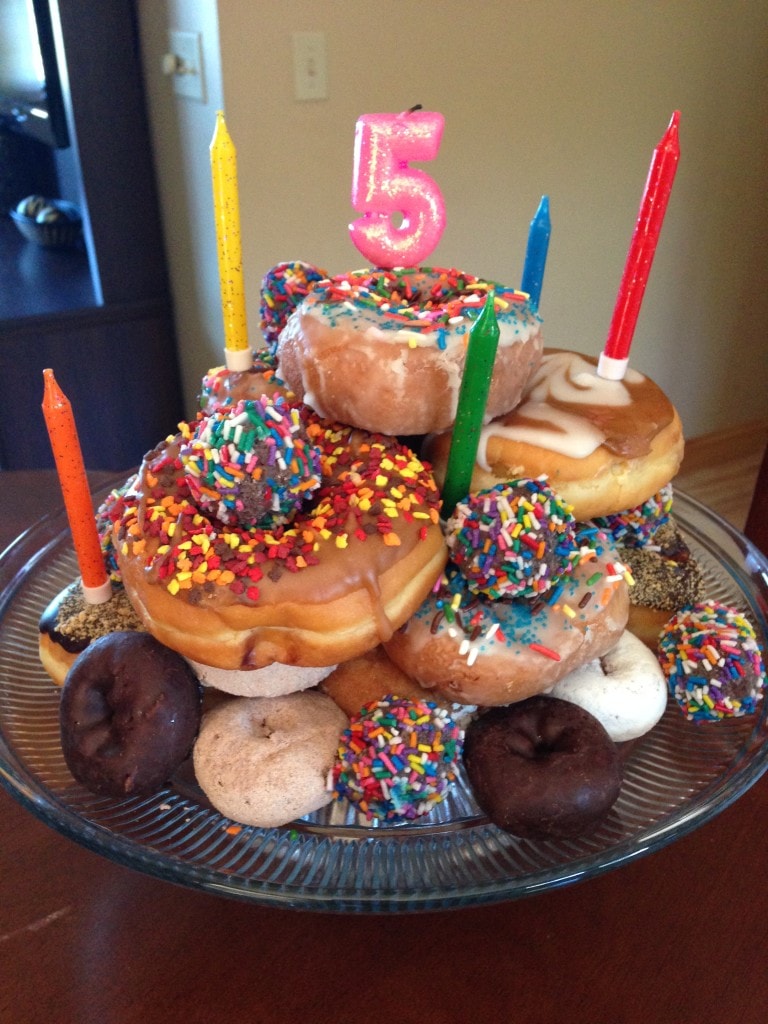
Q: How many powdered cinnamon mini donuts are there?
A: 1